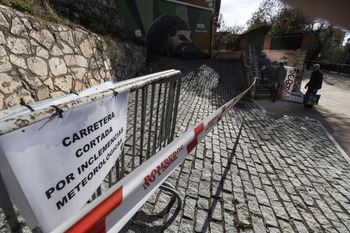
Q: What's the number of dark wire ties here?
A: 4